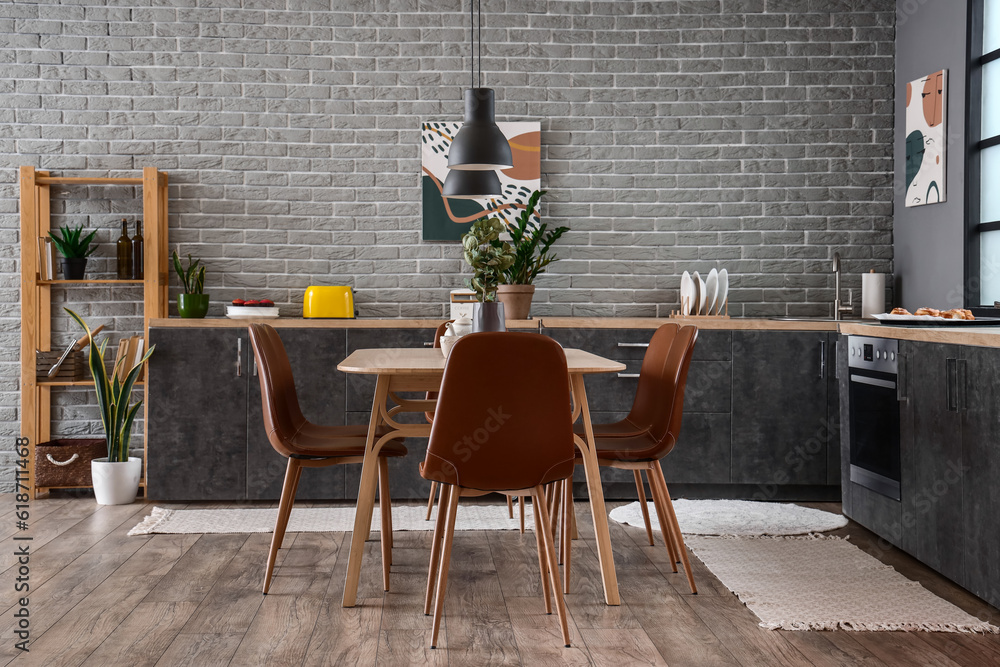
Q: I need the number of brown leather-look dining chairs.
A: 6